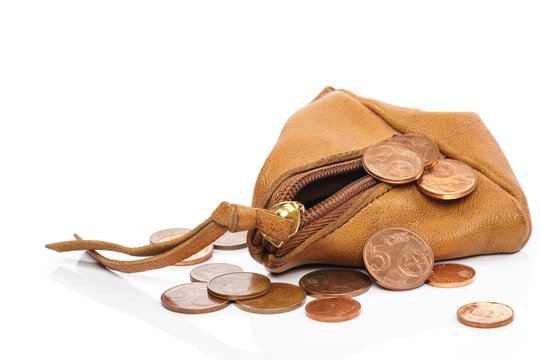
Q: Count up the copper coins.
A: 15